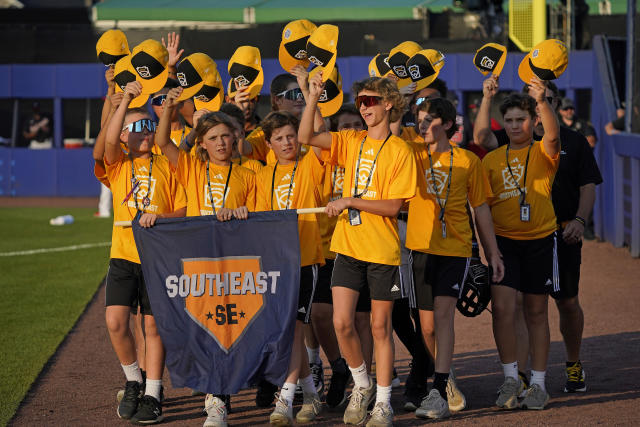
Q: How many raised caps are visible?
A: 14